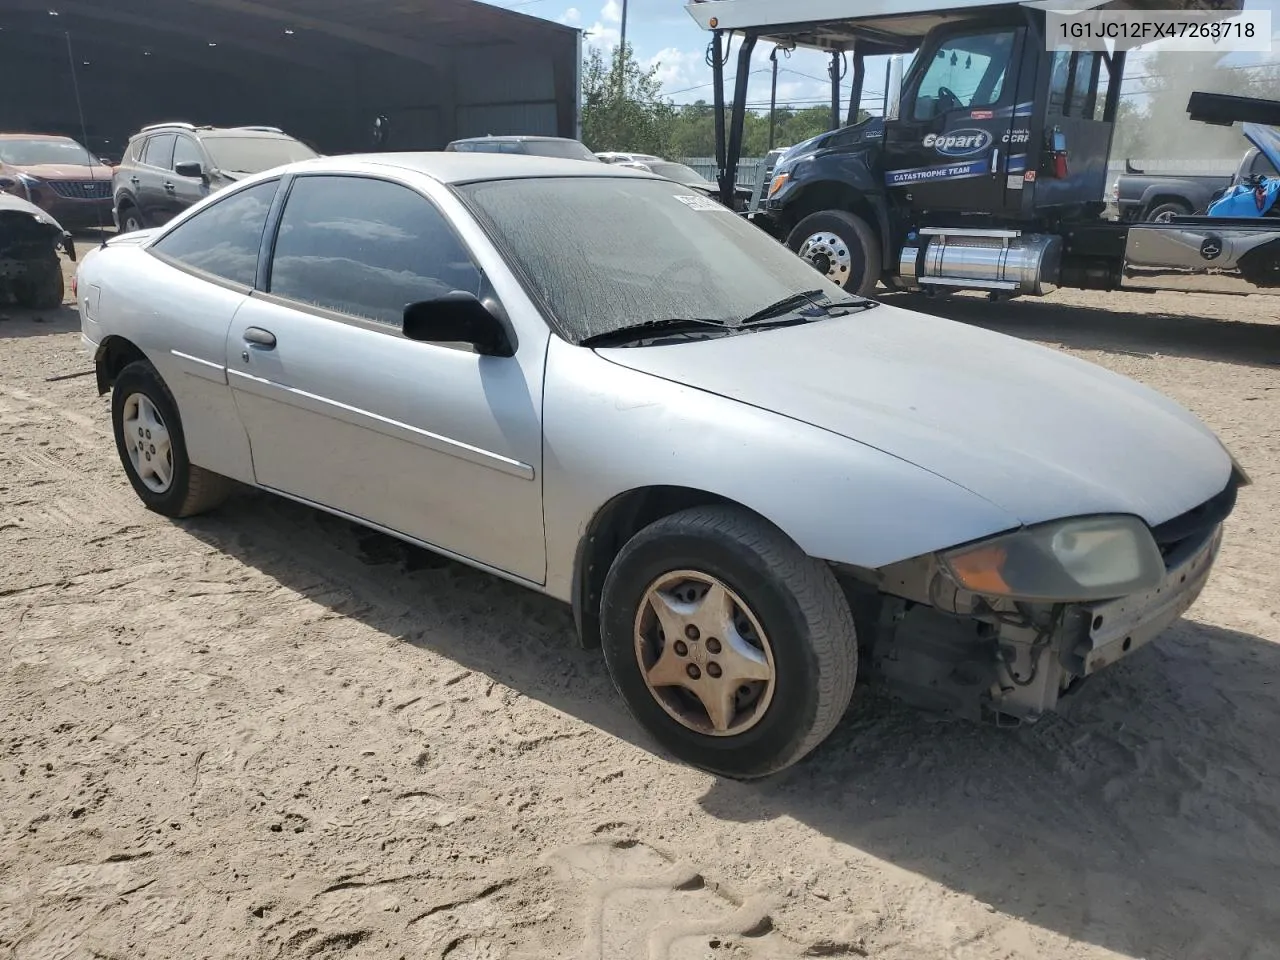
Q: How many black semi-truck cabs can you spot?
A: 1